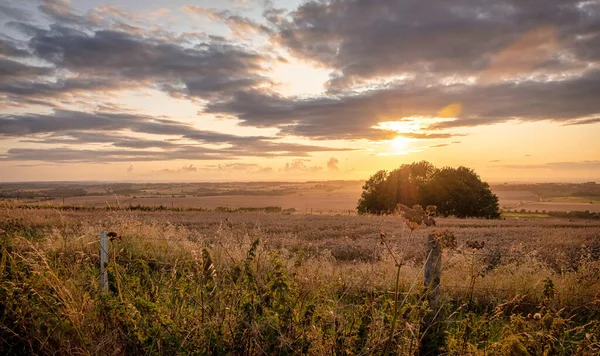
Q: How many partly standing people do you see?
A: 0